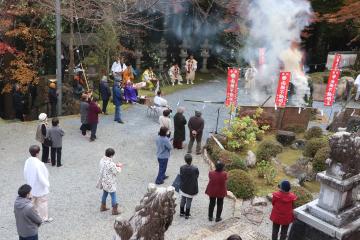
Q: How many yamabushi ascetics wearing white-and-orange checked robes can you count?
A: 2